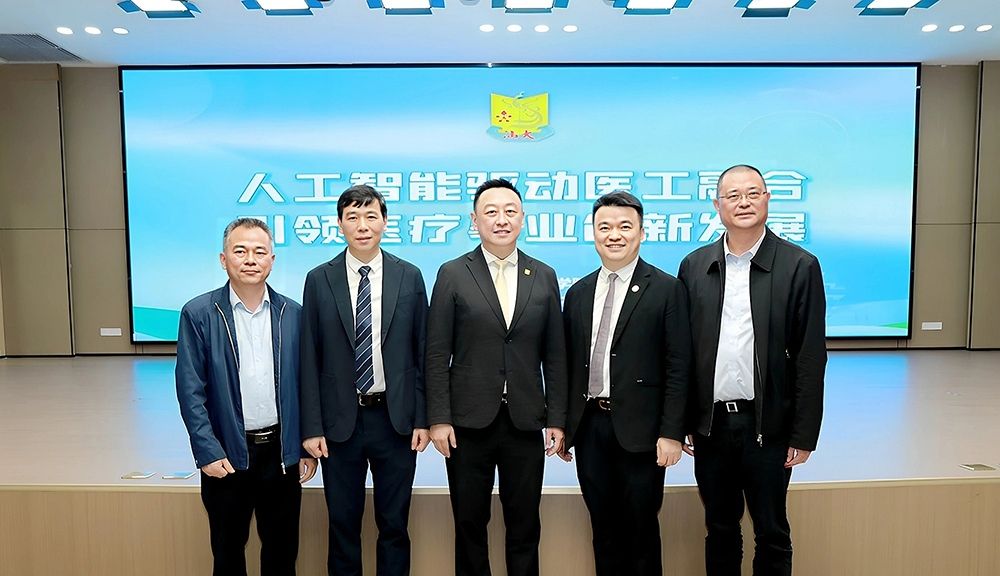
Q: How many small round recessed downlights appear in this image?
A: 10